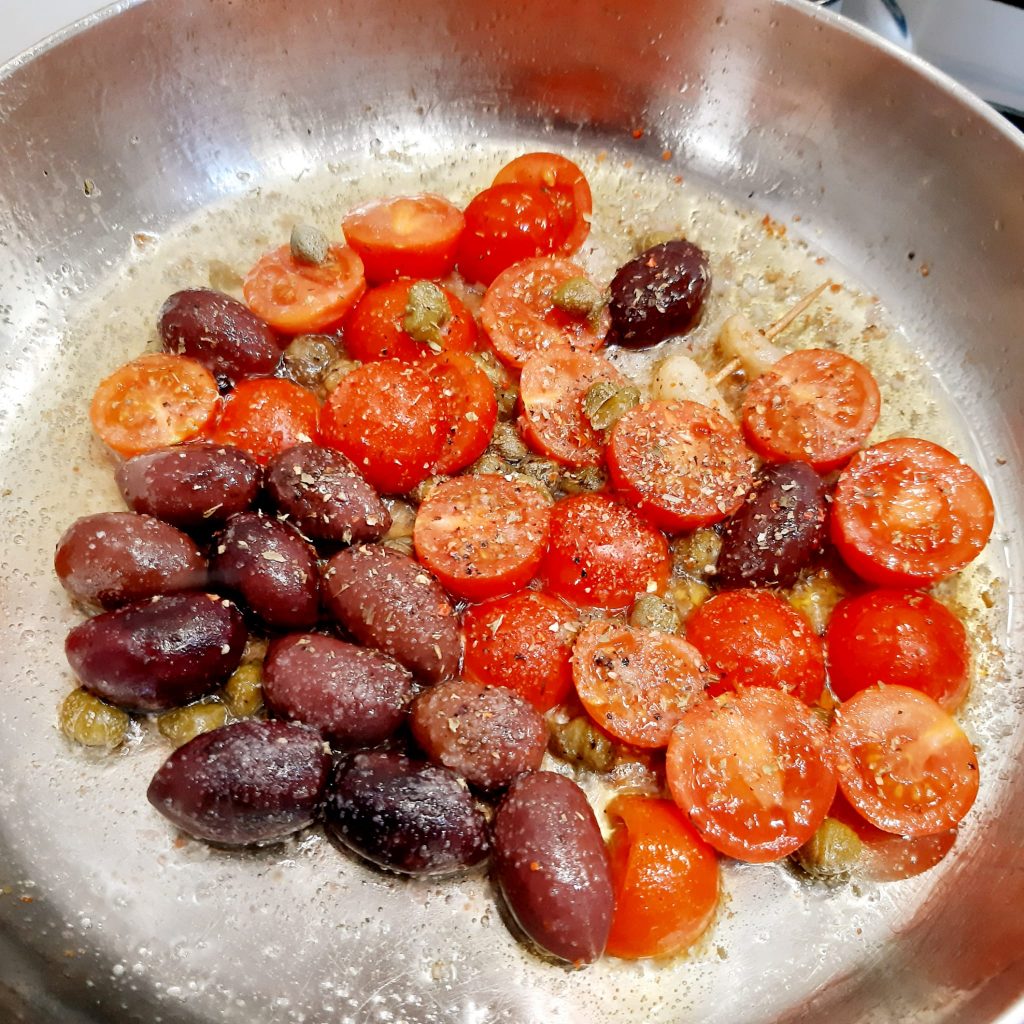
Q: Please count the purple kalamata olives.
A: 14